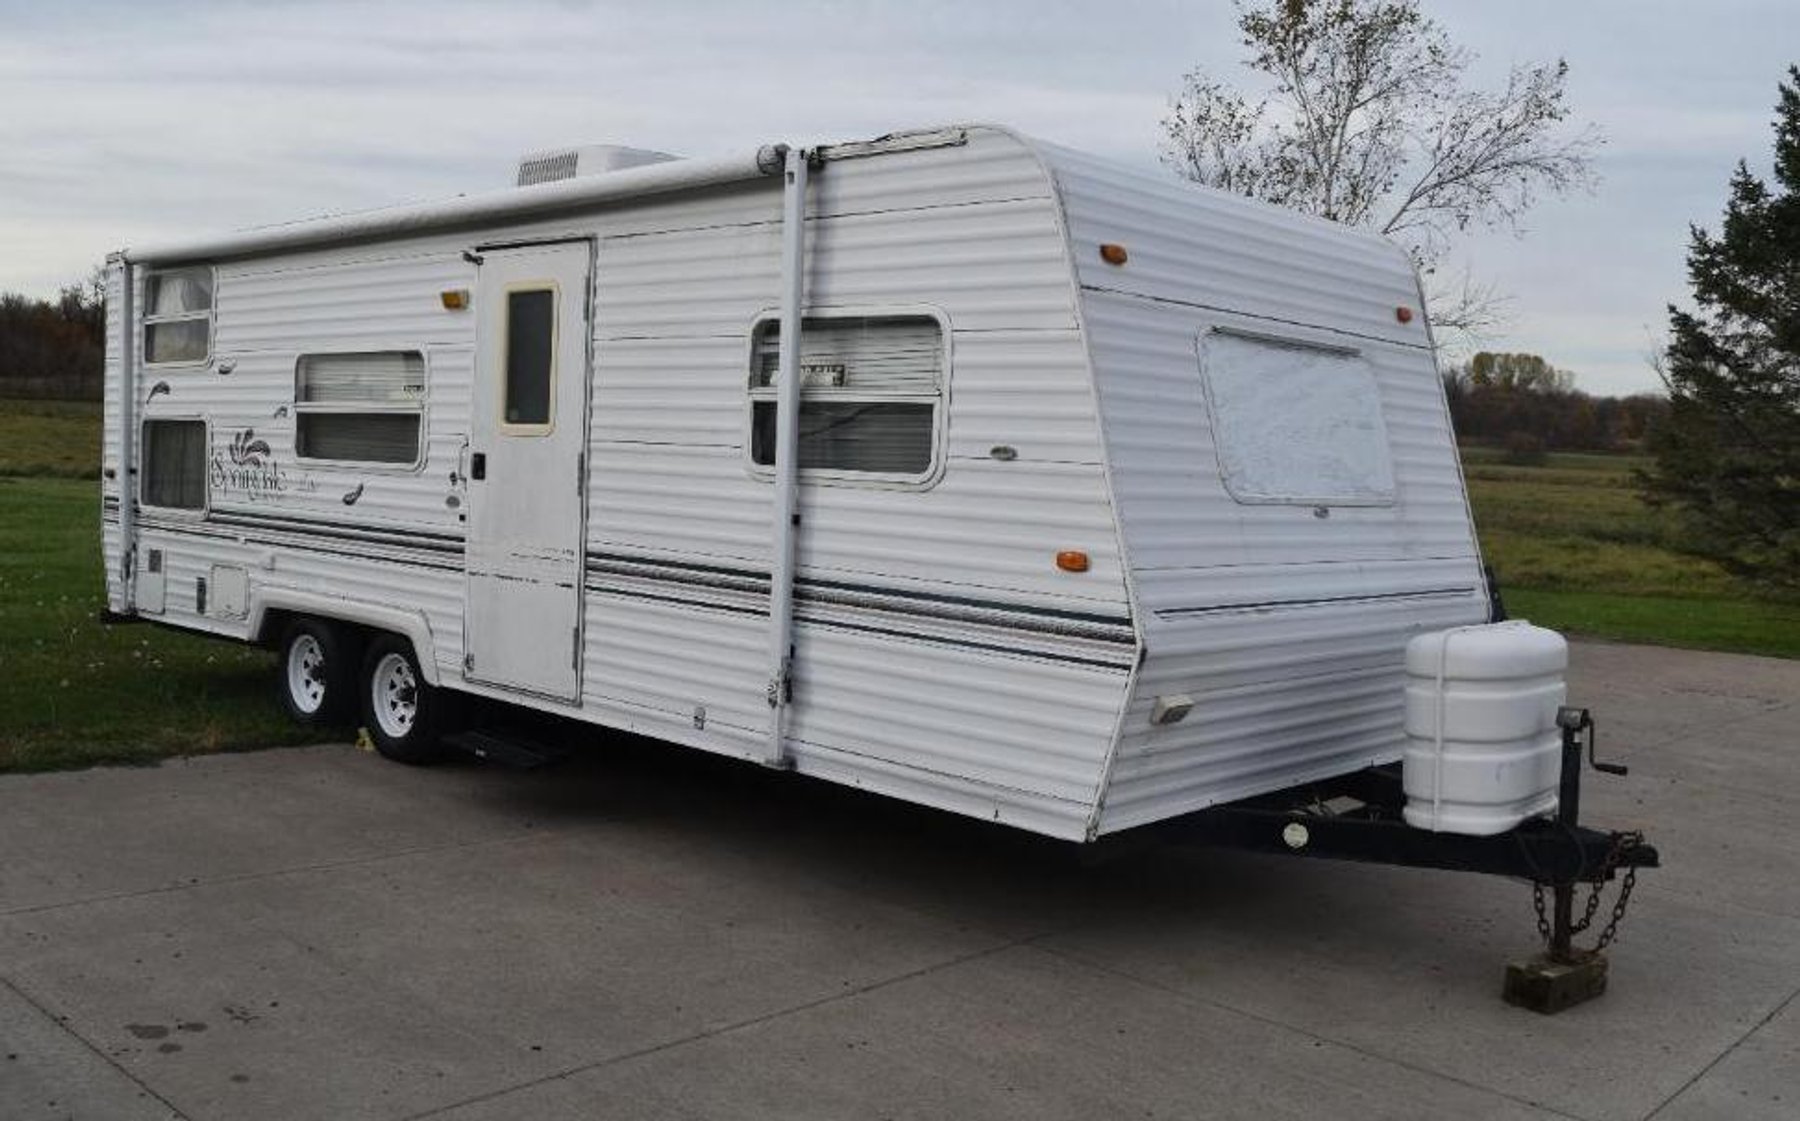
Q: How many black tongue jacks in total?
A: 1